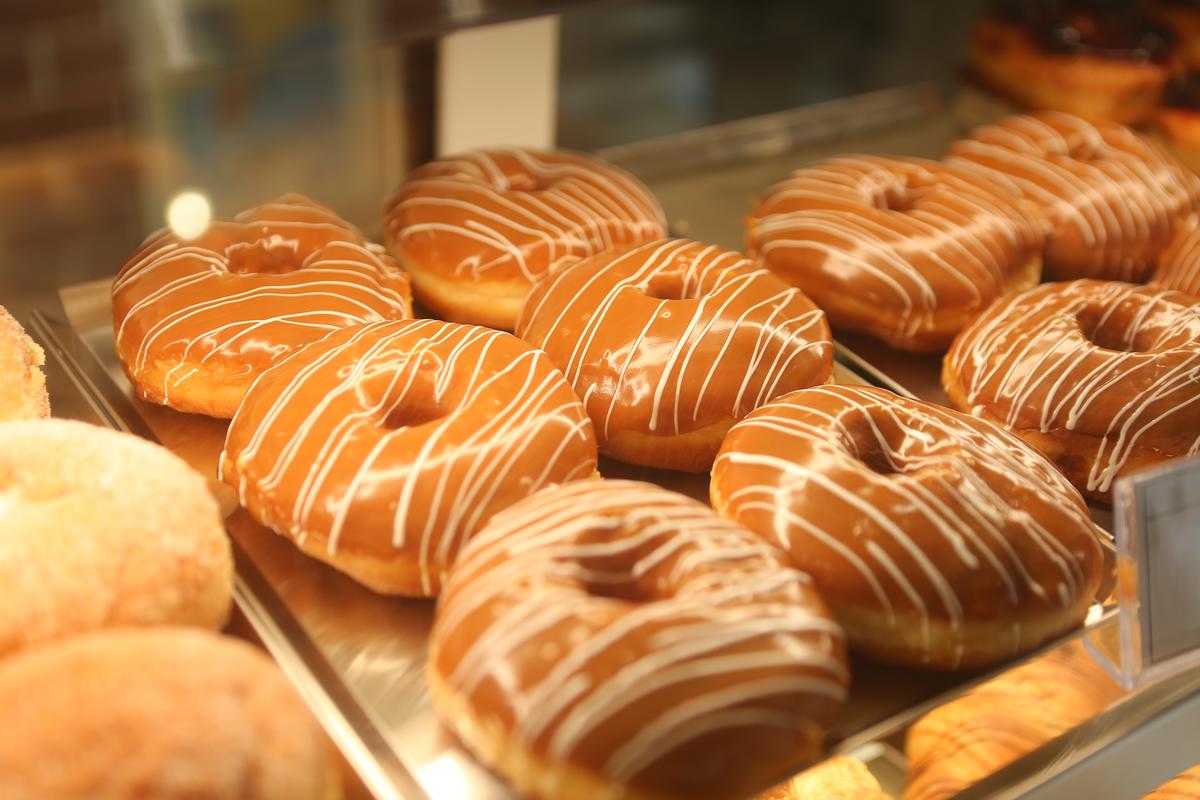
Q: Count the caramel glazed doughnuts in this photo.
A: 10